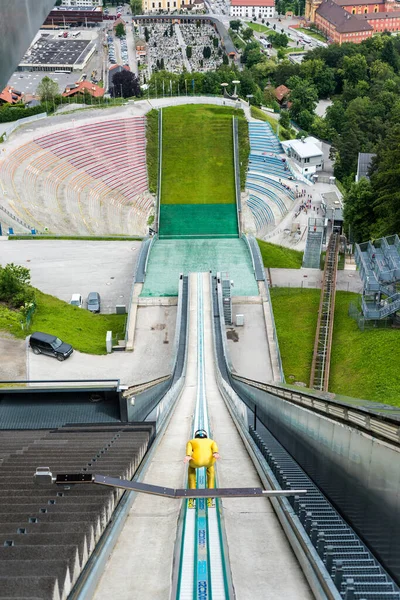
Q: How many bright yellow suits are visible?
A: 1